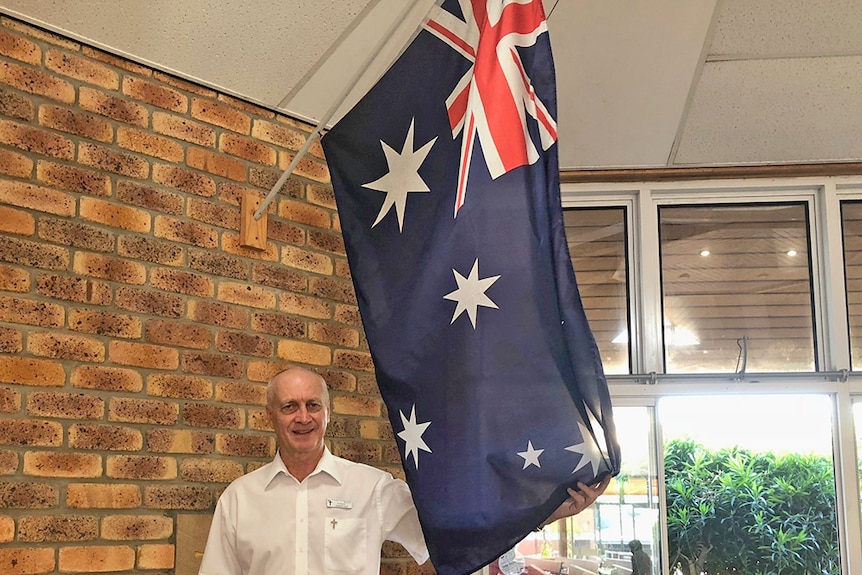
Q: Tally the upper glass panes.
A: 3